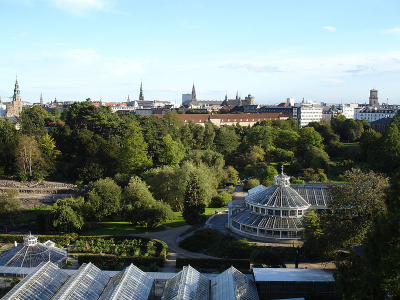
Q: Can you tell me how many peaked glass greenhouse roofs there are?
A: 5